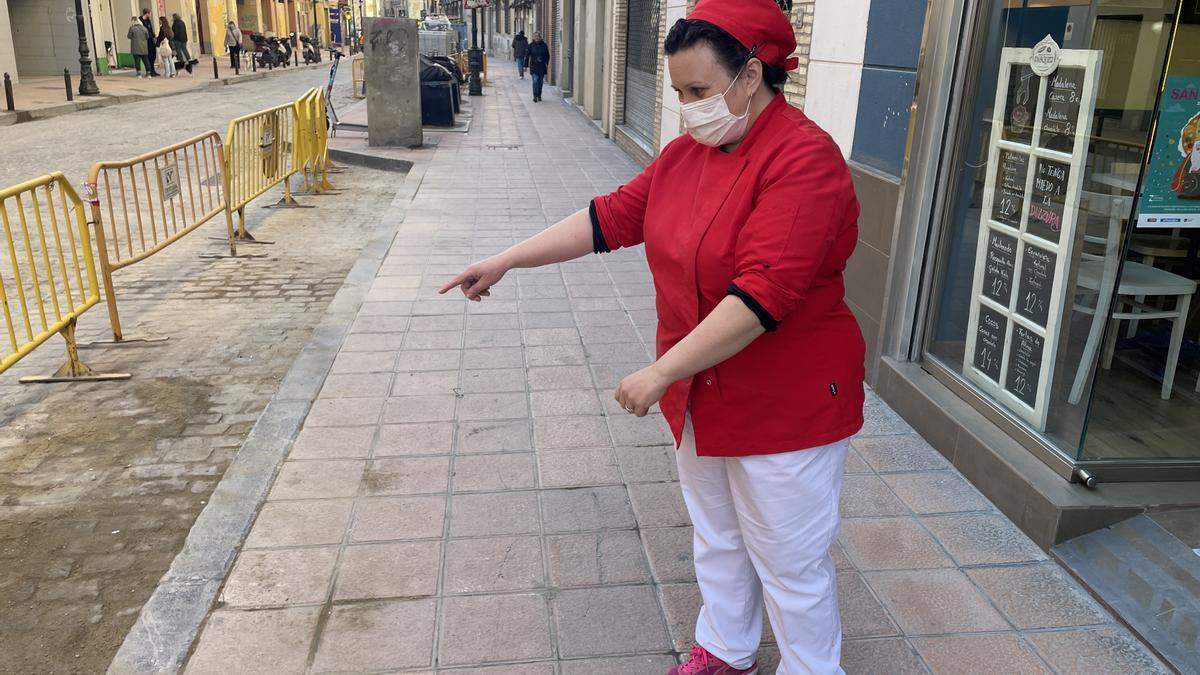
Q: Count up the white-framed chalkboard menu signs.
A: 1